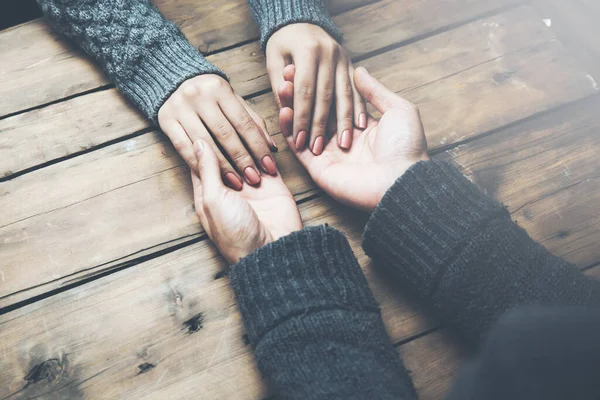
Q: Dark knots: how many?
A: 3